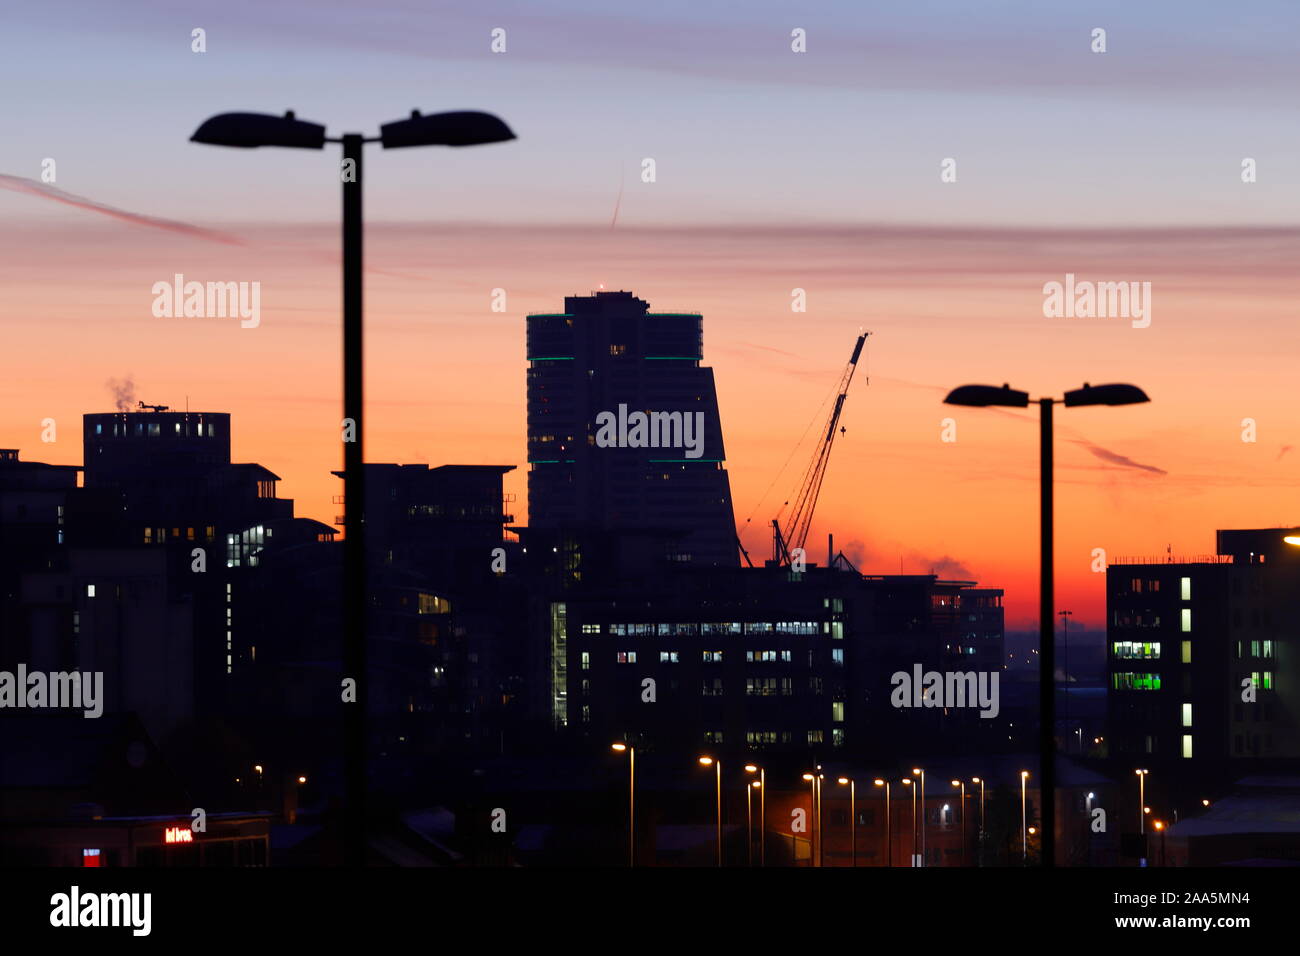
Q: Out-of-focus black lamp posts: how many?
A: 2